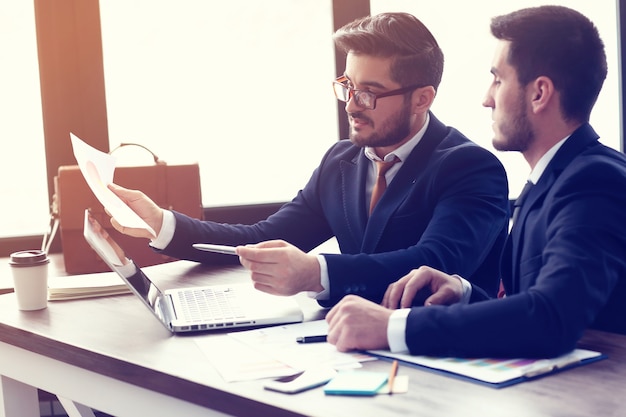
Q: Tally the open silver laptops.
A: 1